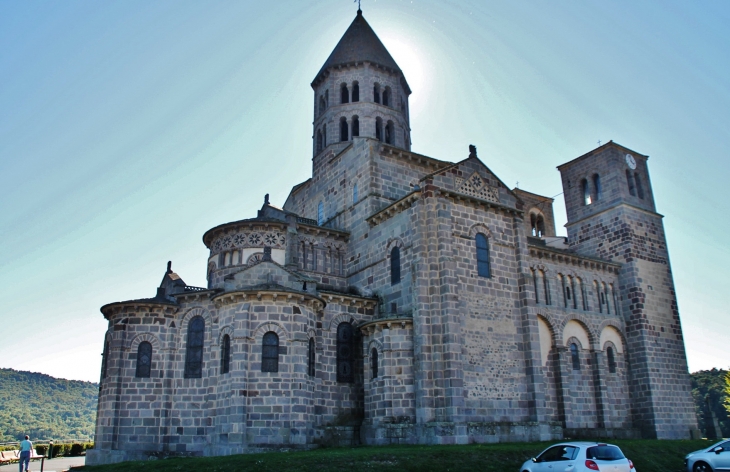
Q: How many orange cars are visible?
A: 0